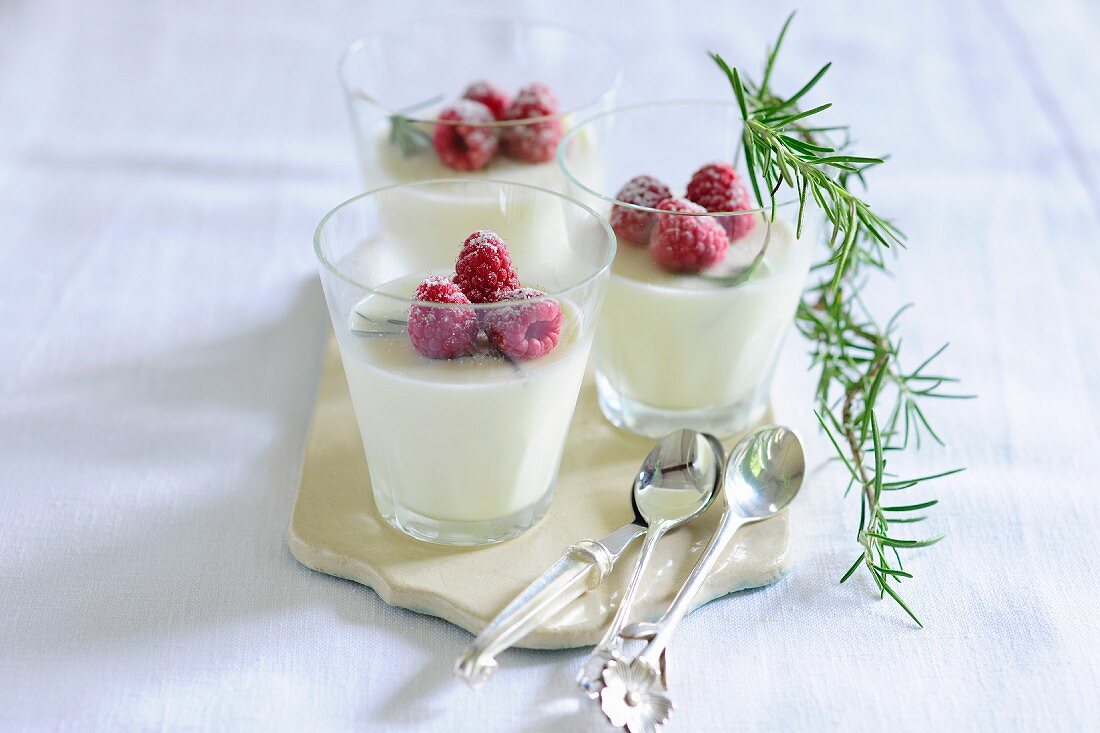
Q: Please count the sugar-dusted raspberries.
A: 9